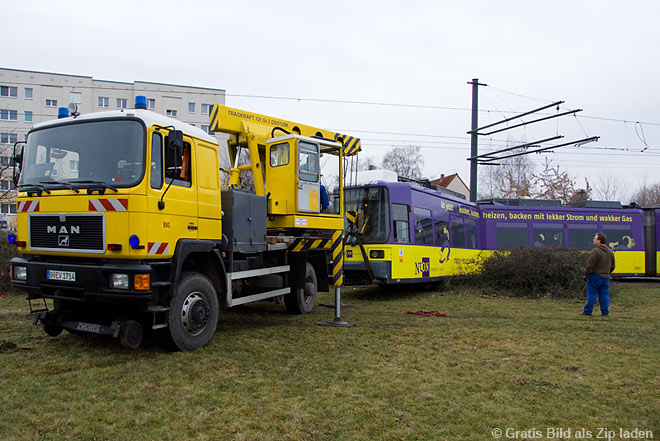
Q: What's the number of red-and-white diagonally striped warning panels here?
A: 3